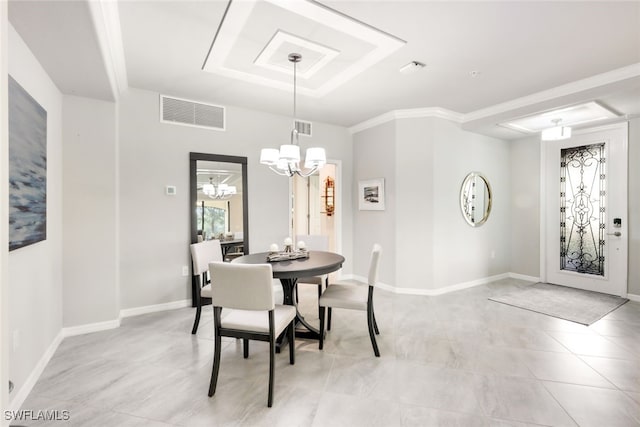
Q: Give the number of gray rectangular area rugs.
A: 1